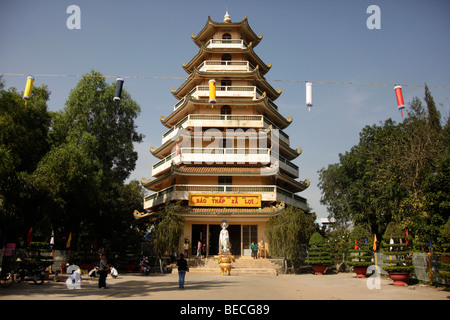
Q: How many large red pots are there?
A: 3